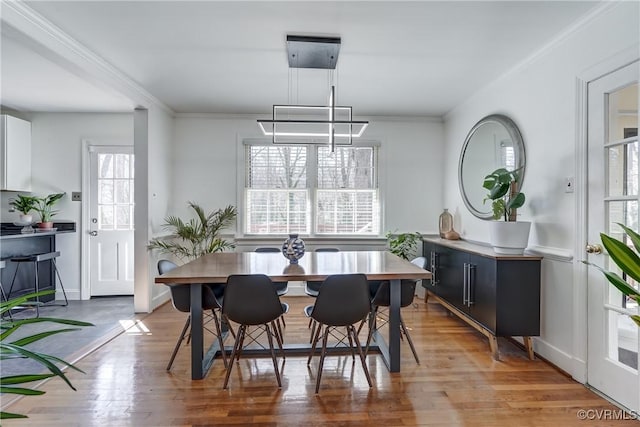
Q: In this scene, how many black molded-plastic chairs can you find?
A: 6